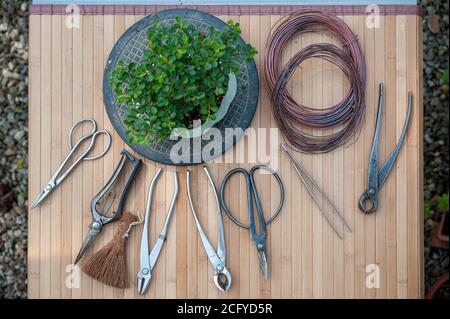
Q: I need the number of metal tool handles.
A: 12